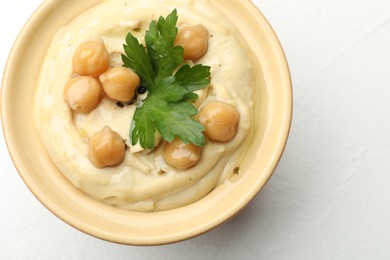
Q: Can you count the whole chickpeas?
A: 7